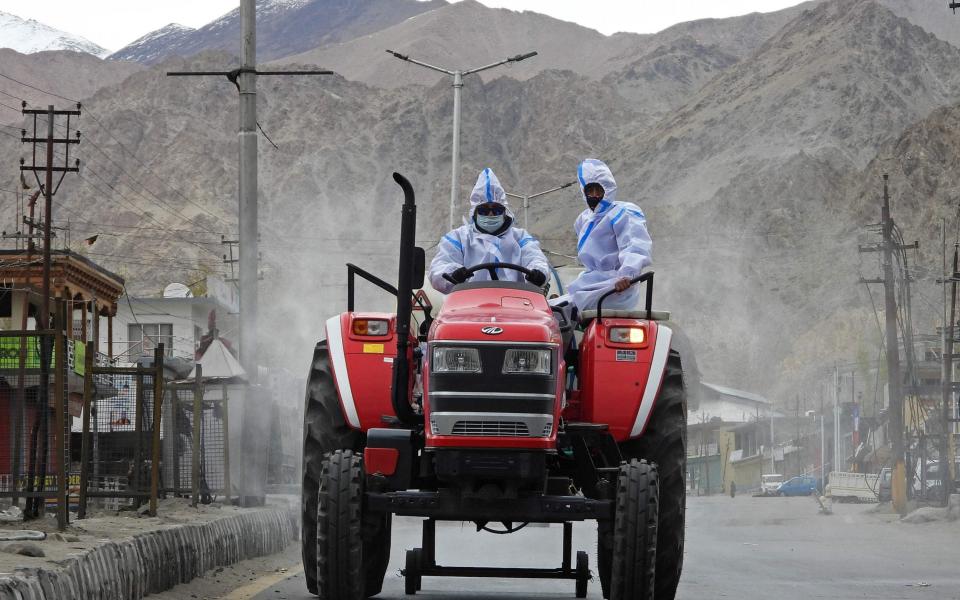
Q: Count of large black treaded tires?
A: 4